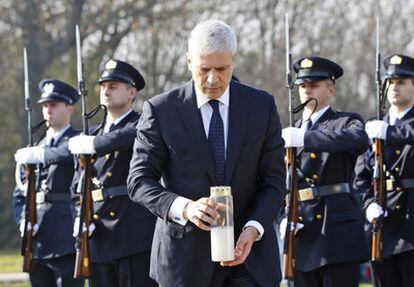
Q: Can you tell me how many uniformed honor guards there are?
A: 4